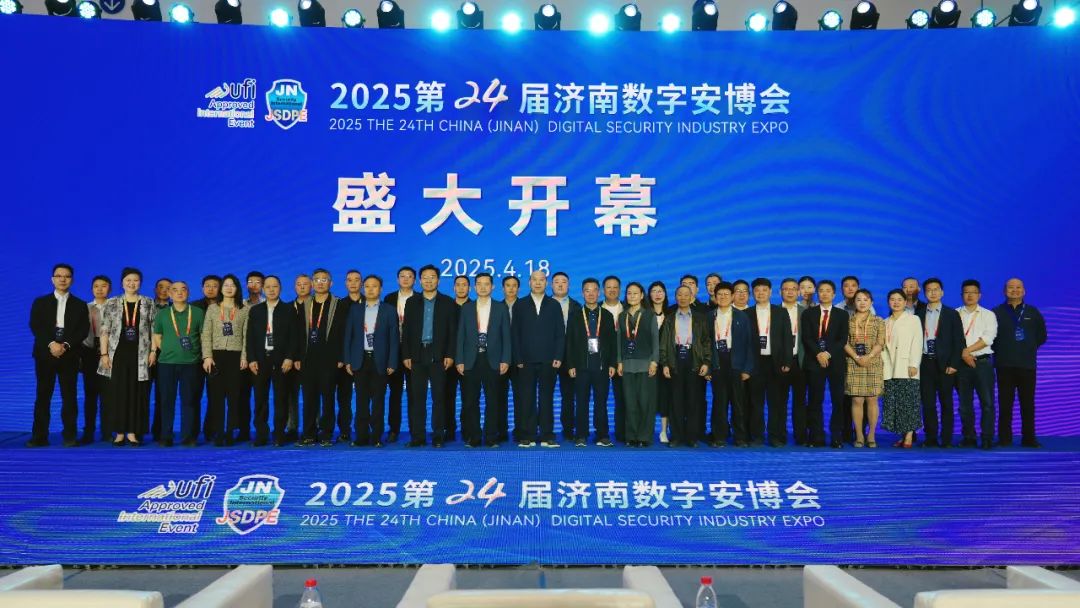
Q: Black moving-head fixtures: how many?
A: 13